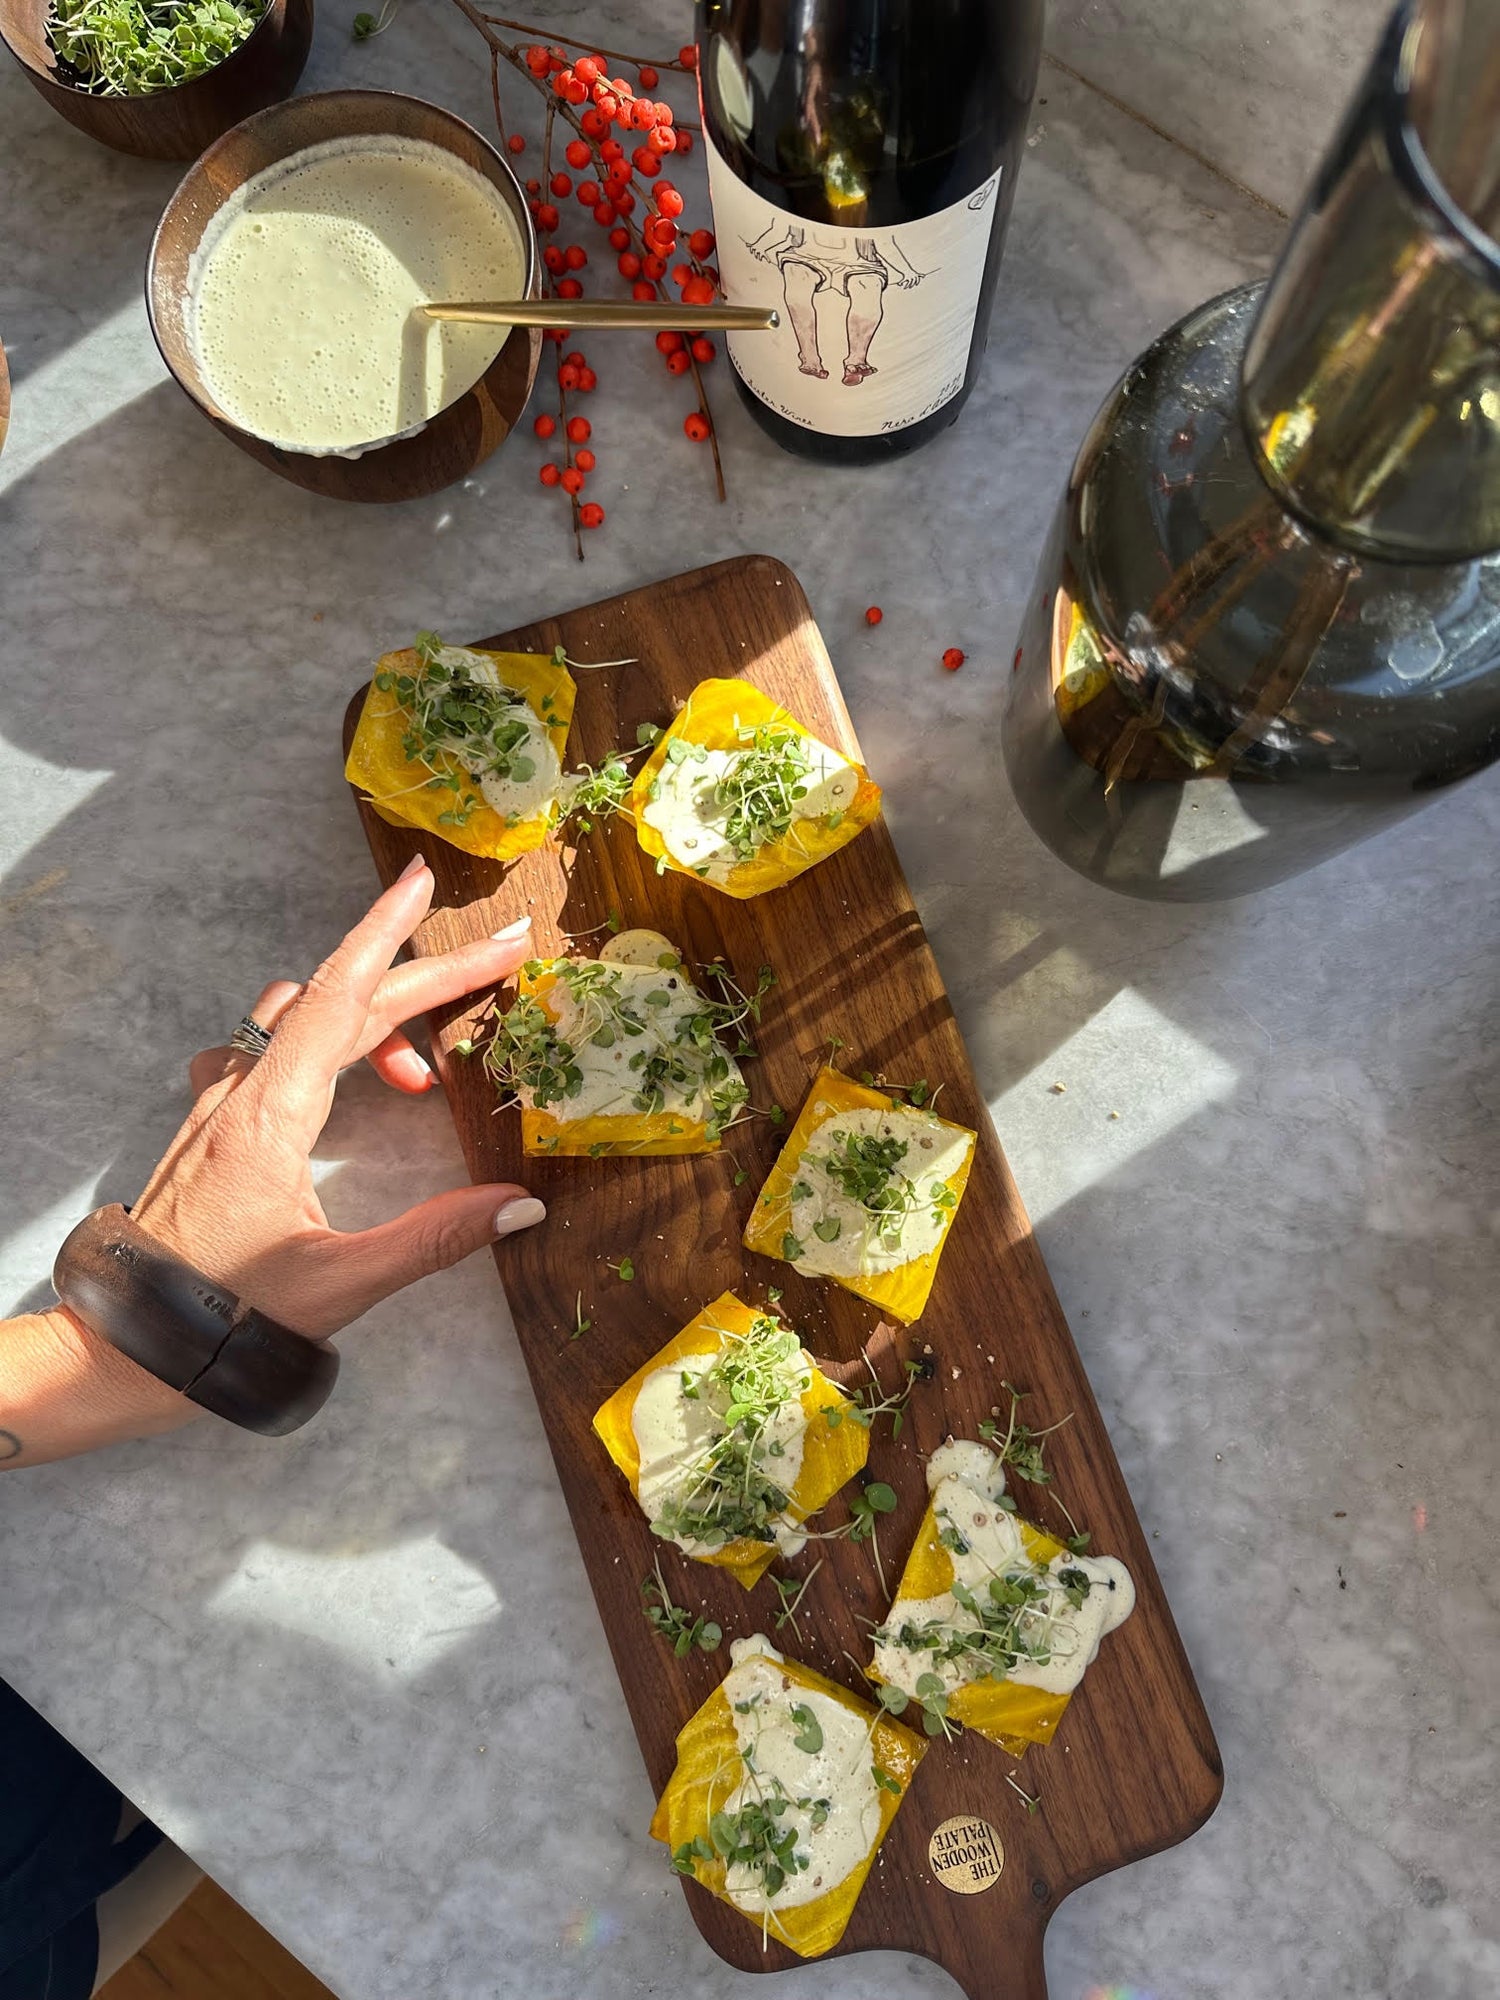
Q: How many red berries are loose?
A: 2